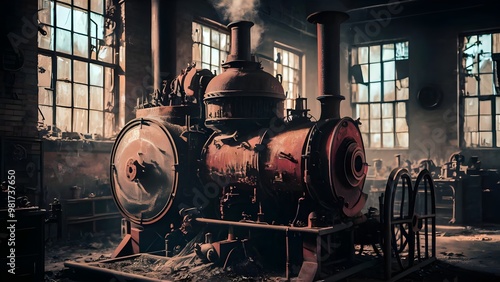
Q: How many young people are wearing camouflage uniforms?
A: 0